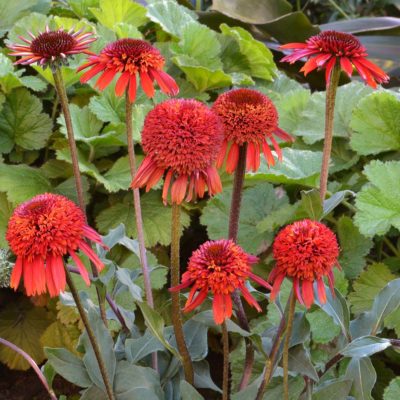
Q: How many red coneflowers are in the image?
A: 8